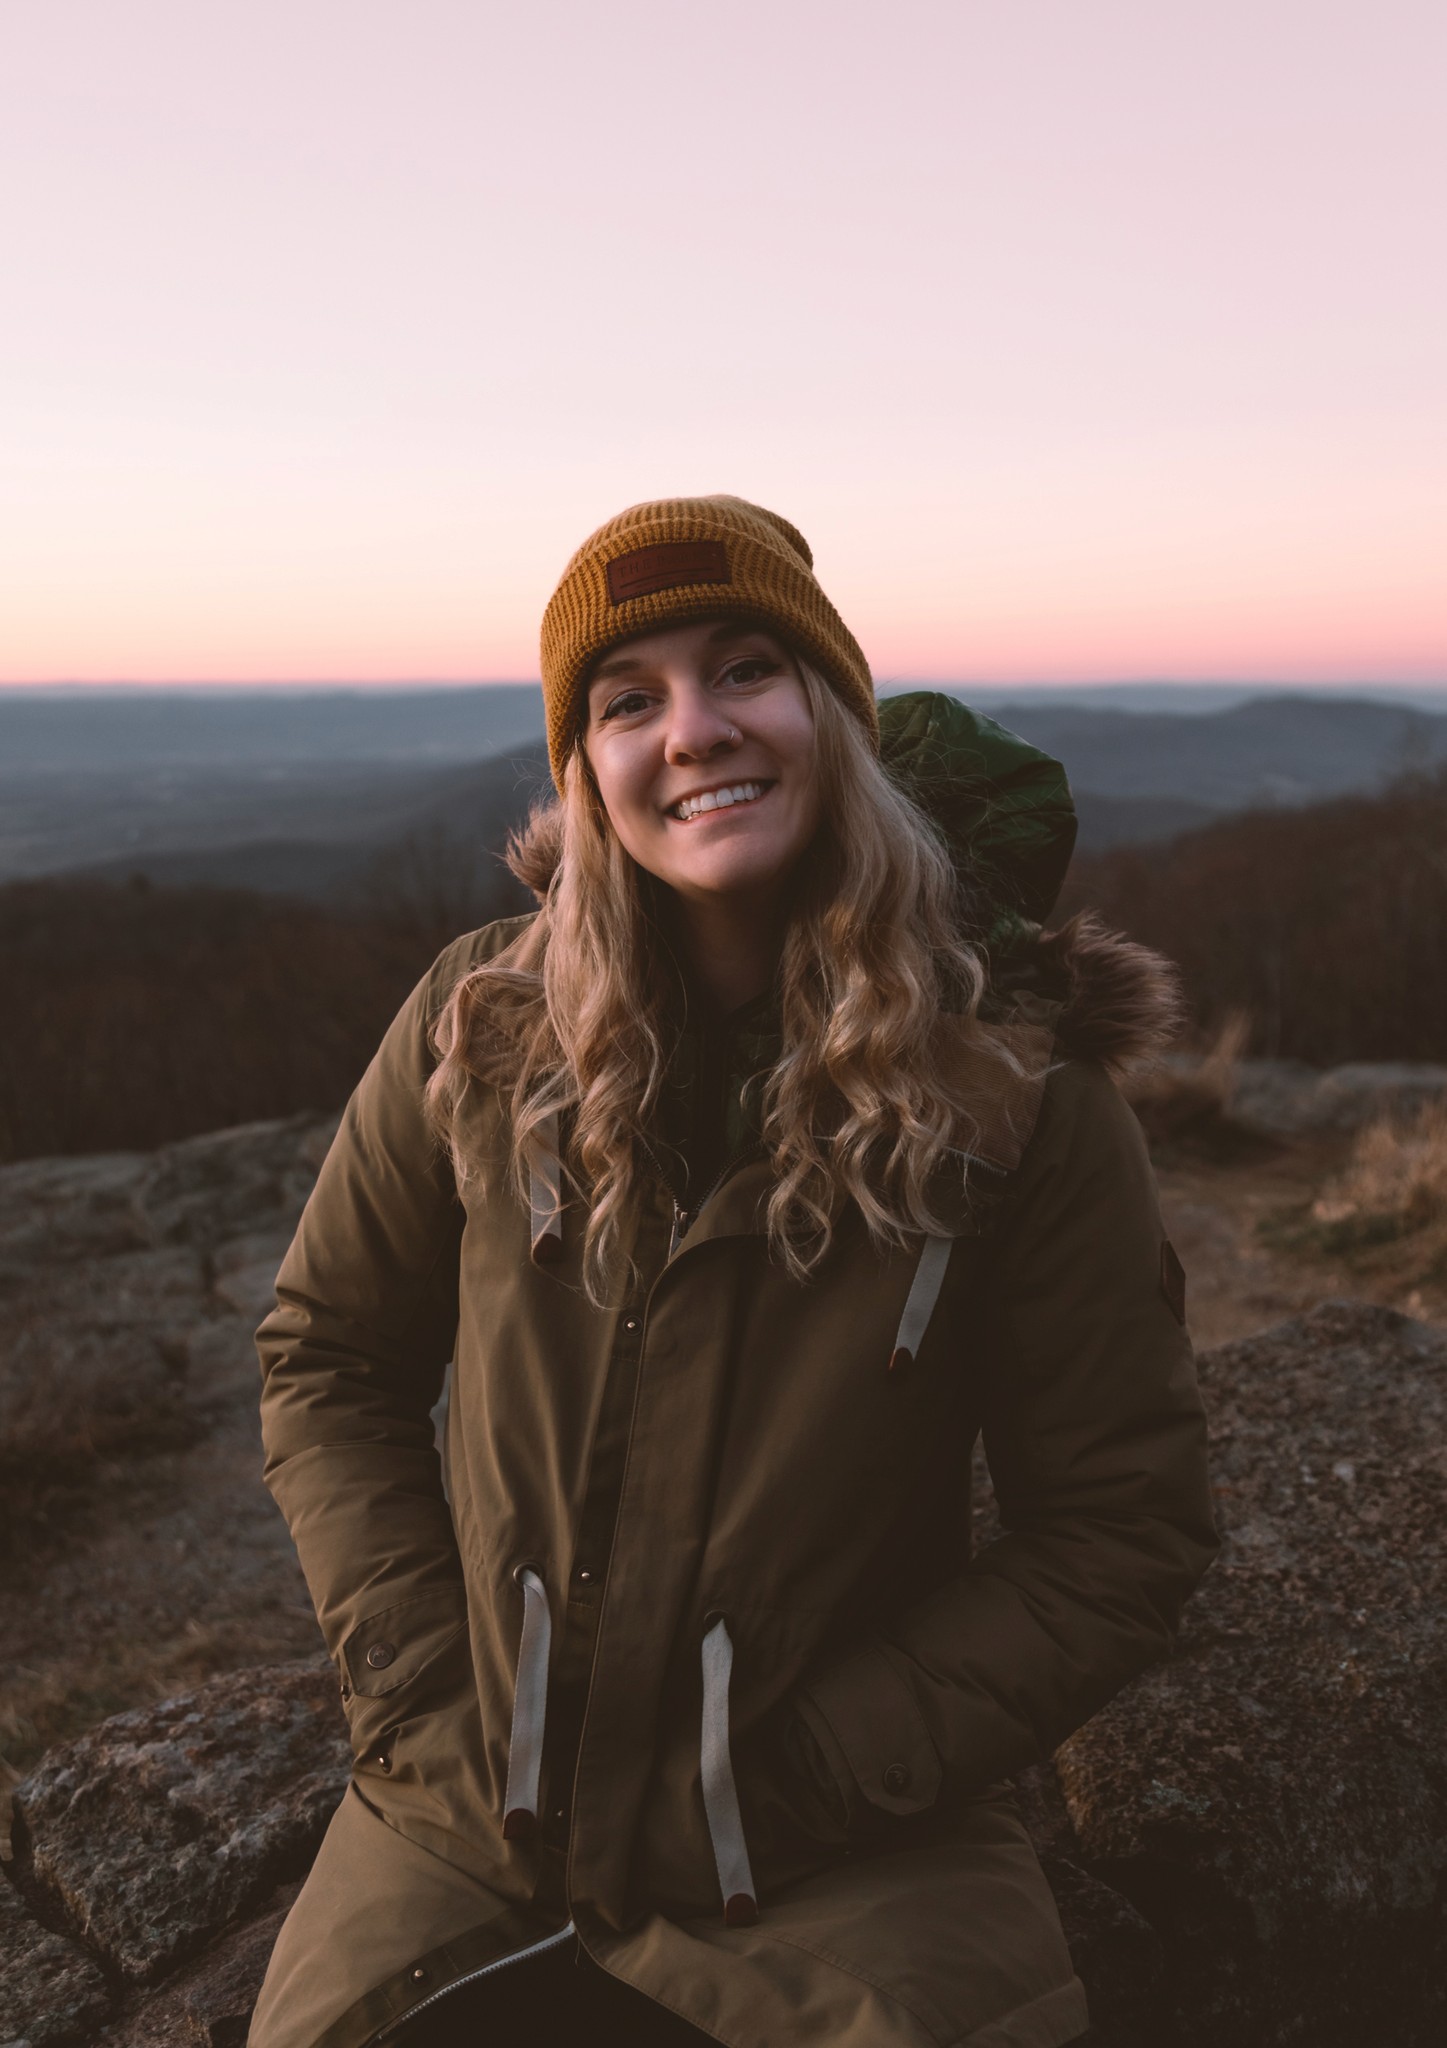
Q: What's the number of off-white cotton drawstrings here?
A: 4